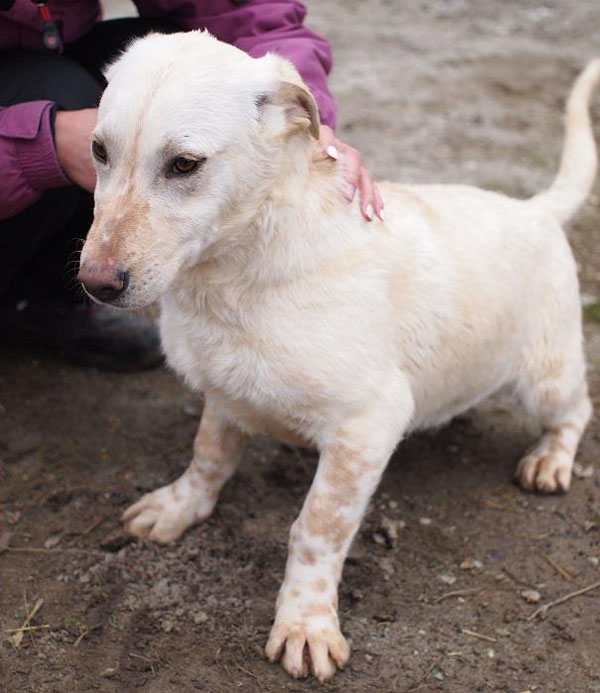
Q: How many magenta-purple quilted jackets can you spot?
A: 1